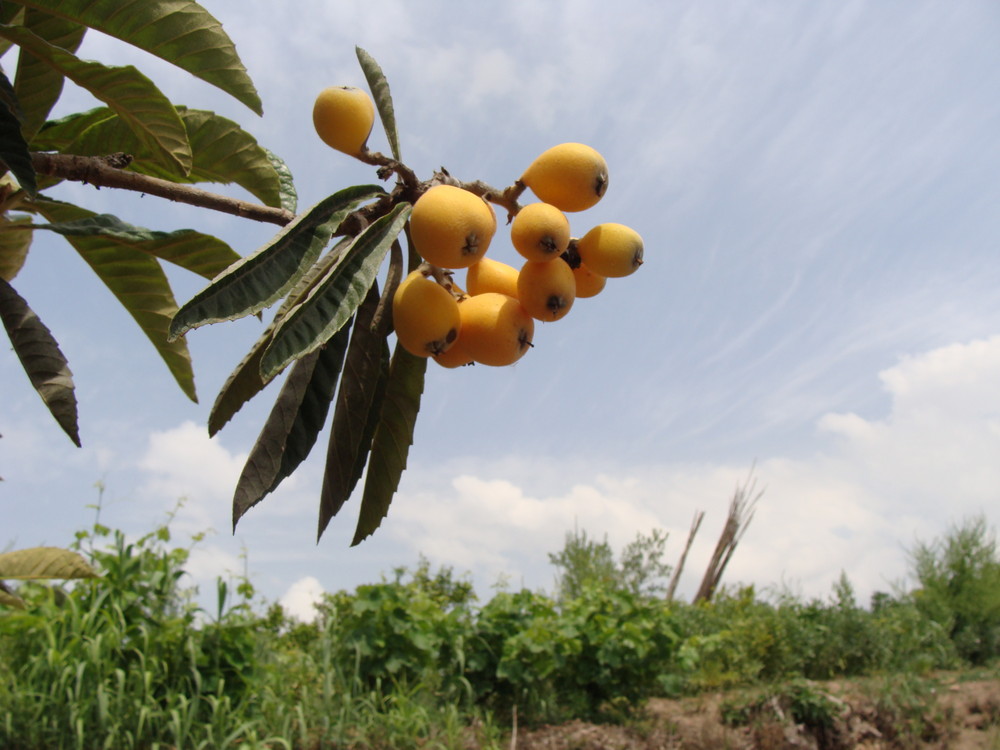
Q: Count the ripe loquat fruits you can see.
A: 11